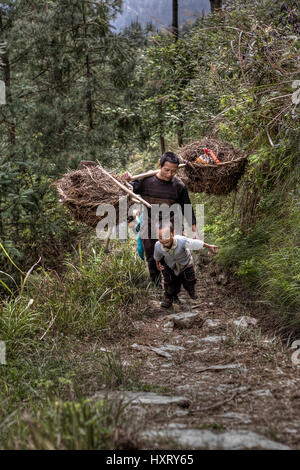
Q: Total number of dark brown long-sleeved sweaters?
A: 1